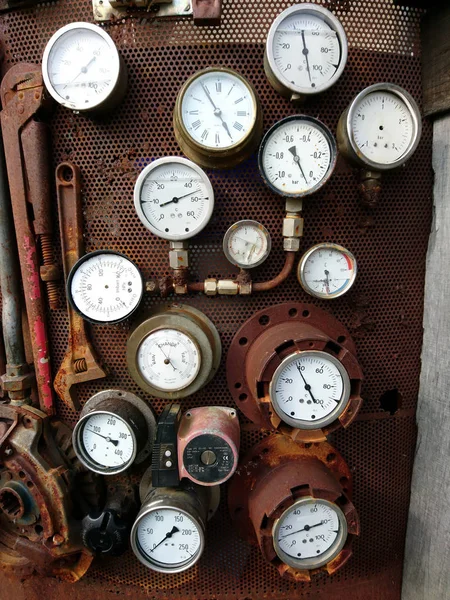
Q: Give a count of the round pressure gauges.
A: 13